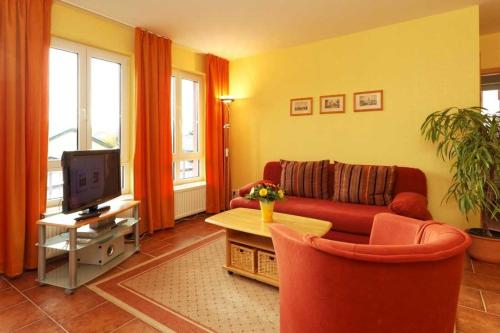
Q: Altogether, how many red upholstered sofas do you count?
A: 1